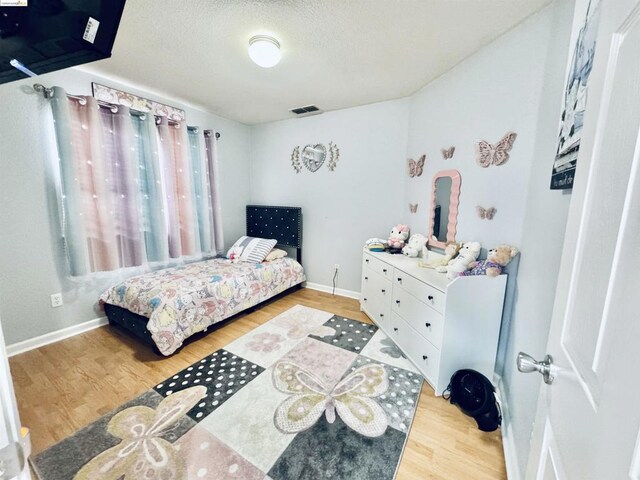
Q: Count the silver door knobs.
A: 1